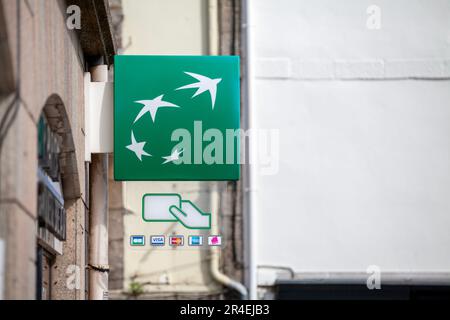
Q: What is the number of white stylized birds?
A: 4